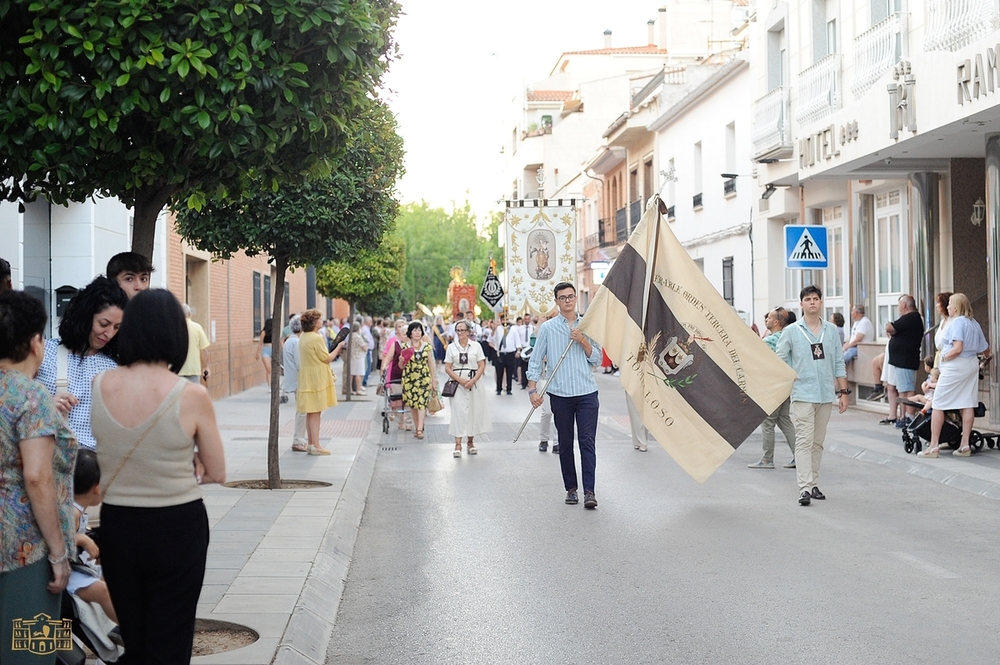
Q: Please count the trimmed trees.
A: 3